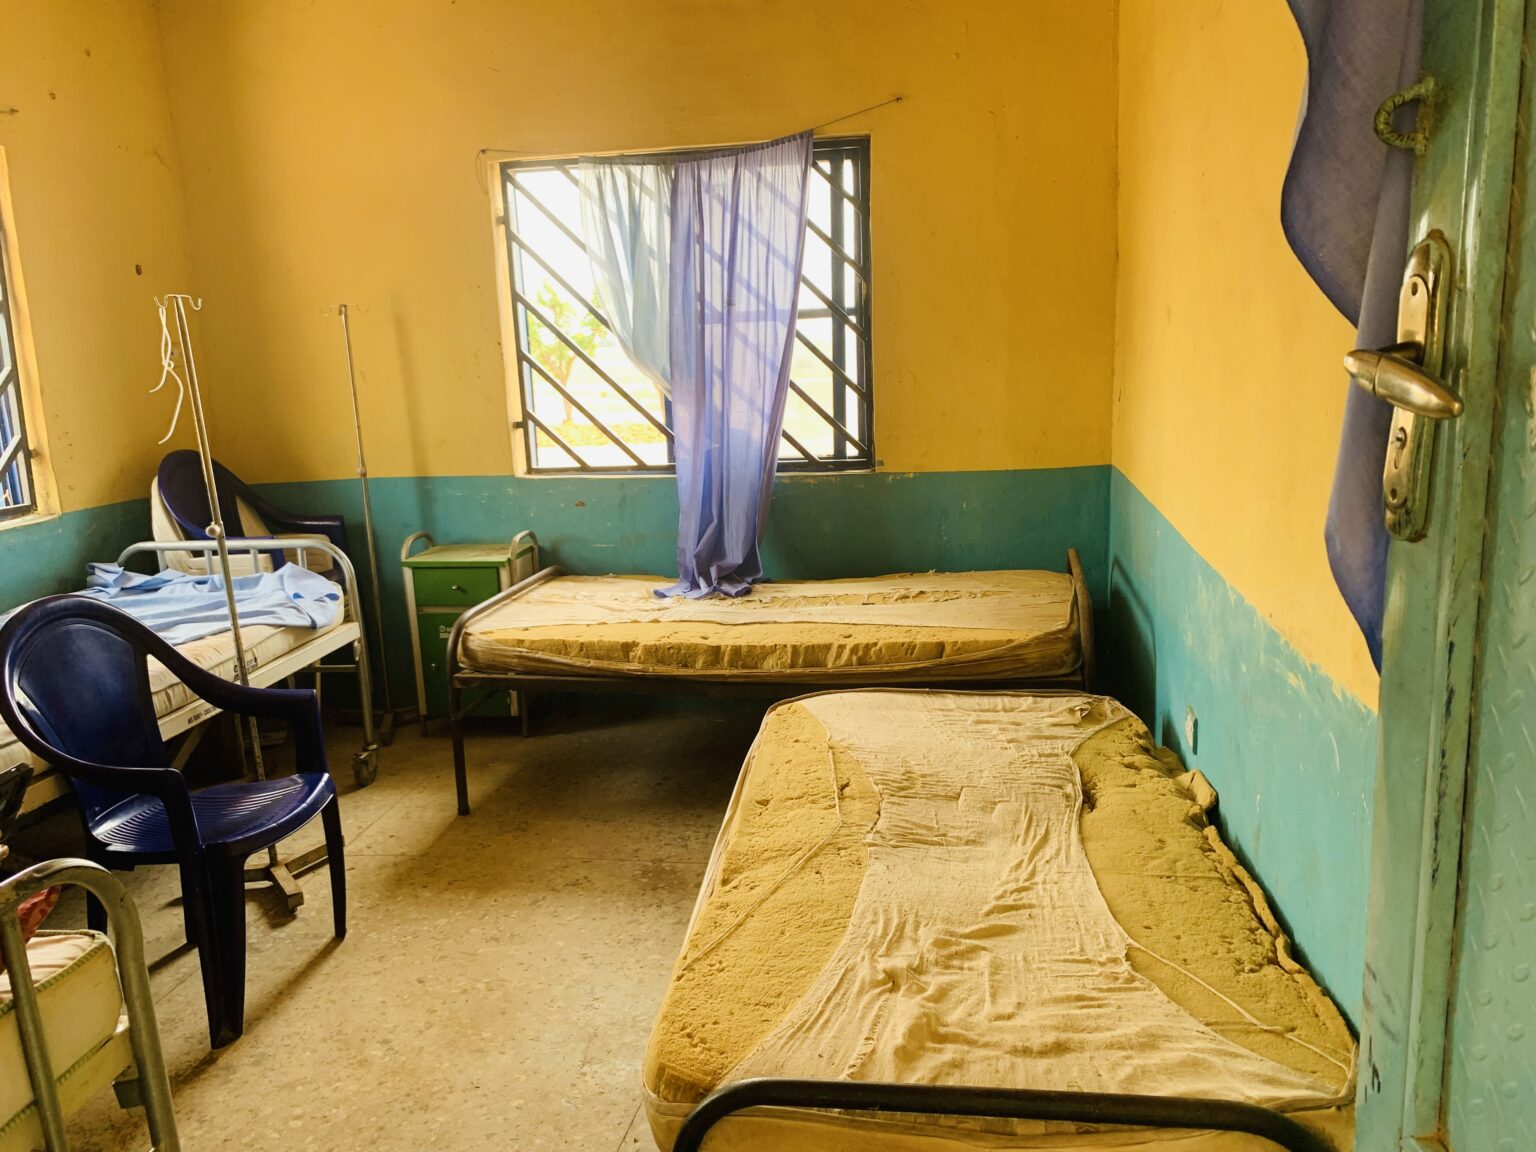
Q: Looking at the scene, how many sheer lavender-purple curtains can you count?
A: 1